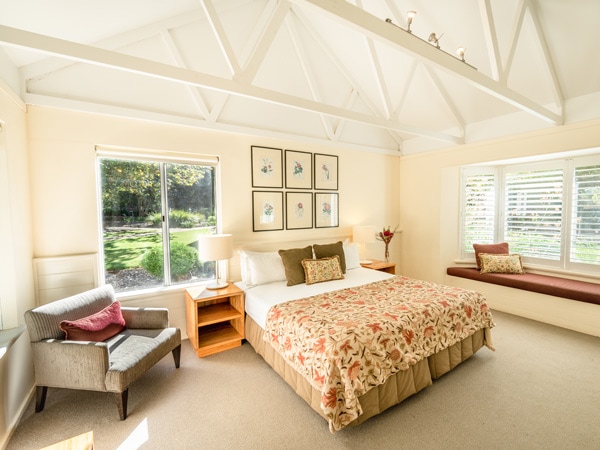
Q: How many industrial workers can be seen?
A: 0